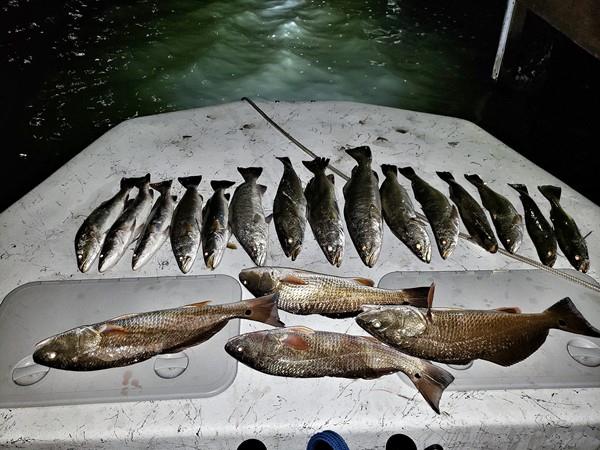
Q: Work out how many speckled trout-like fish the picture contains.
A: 15